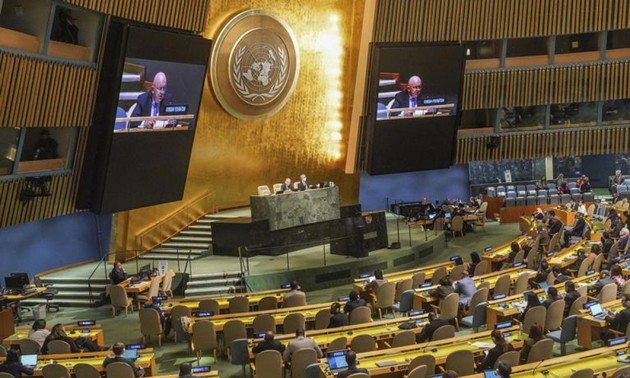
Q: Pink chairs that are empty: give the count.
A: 0